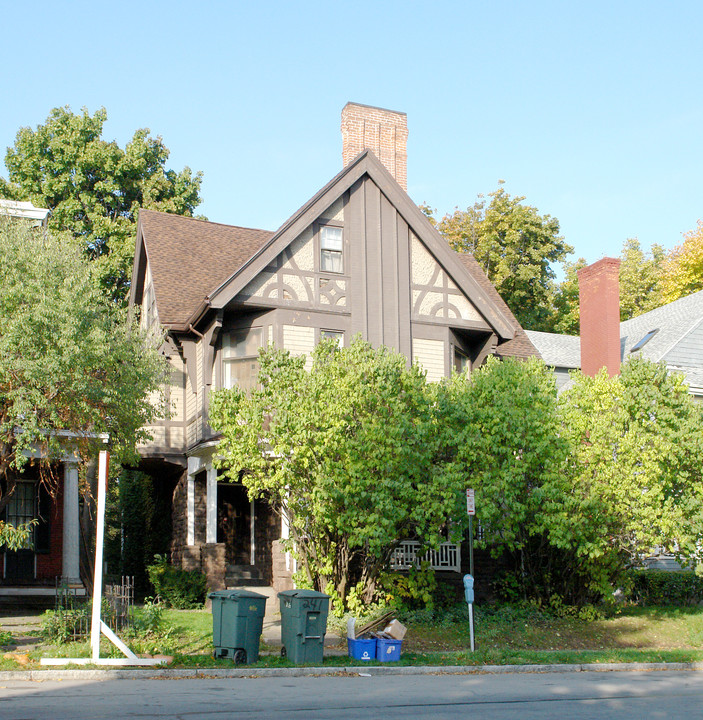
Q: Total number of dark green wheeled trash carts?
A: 2